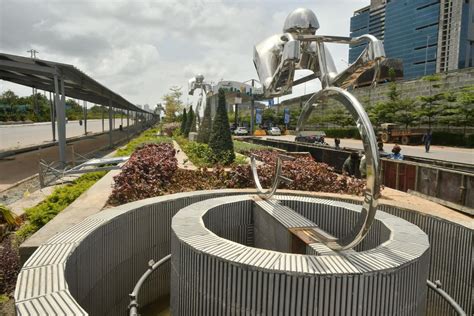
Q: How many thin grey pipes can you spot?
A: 2